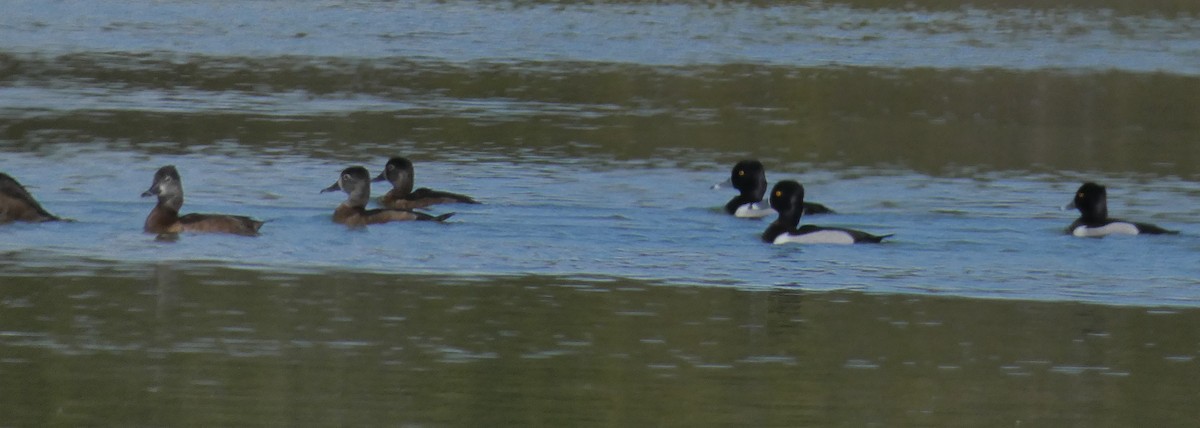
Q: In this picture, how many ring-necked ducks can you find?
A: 7